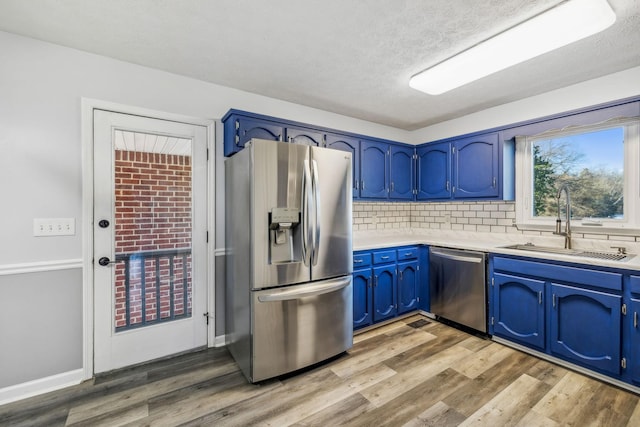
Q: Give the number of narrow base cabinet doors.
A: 3